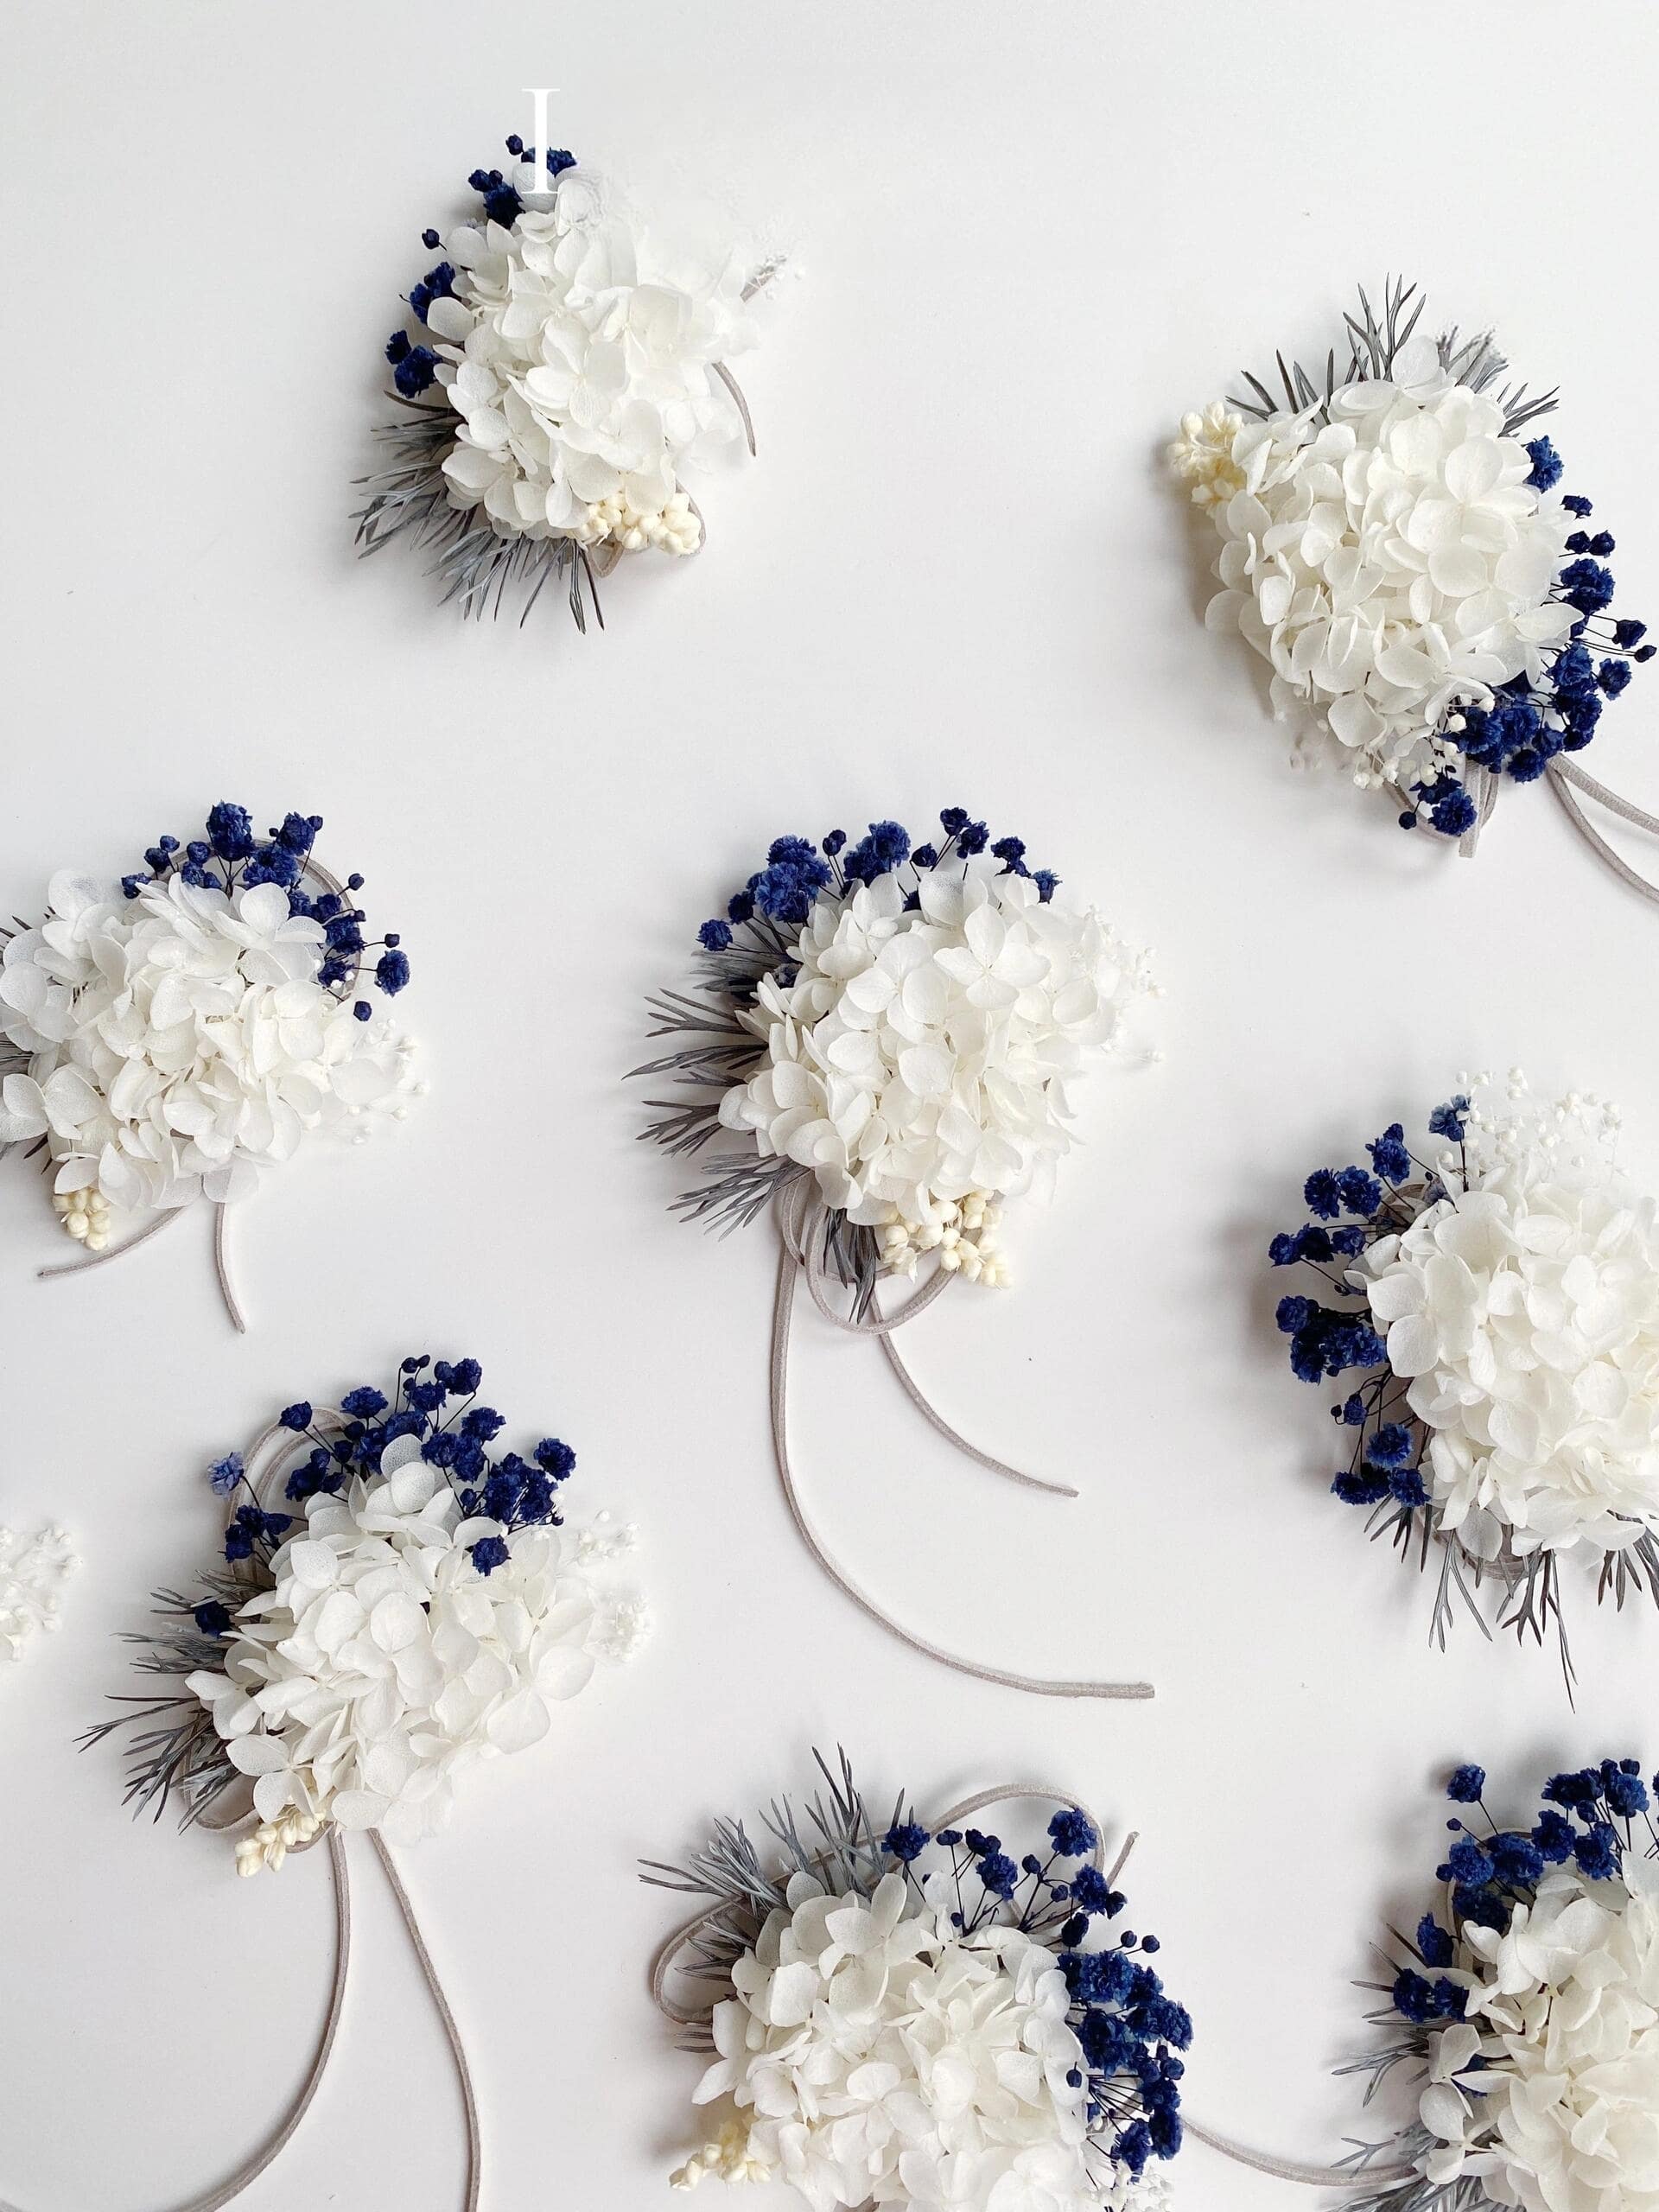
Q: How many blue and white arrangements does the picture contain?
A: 8